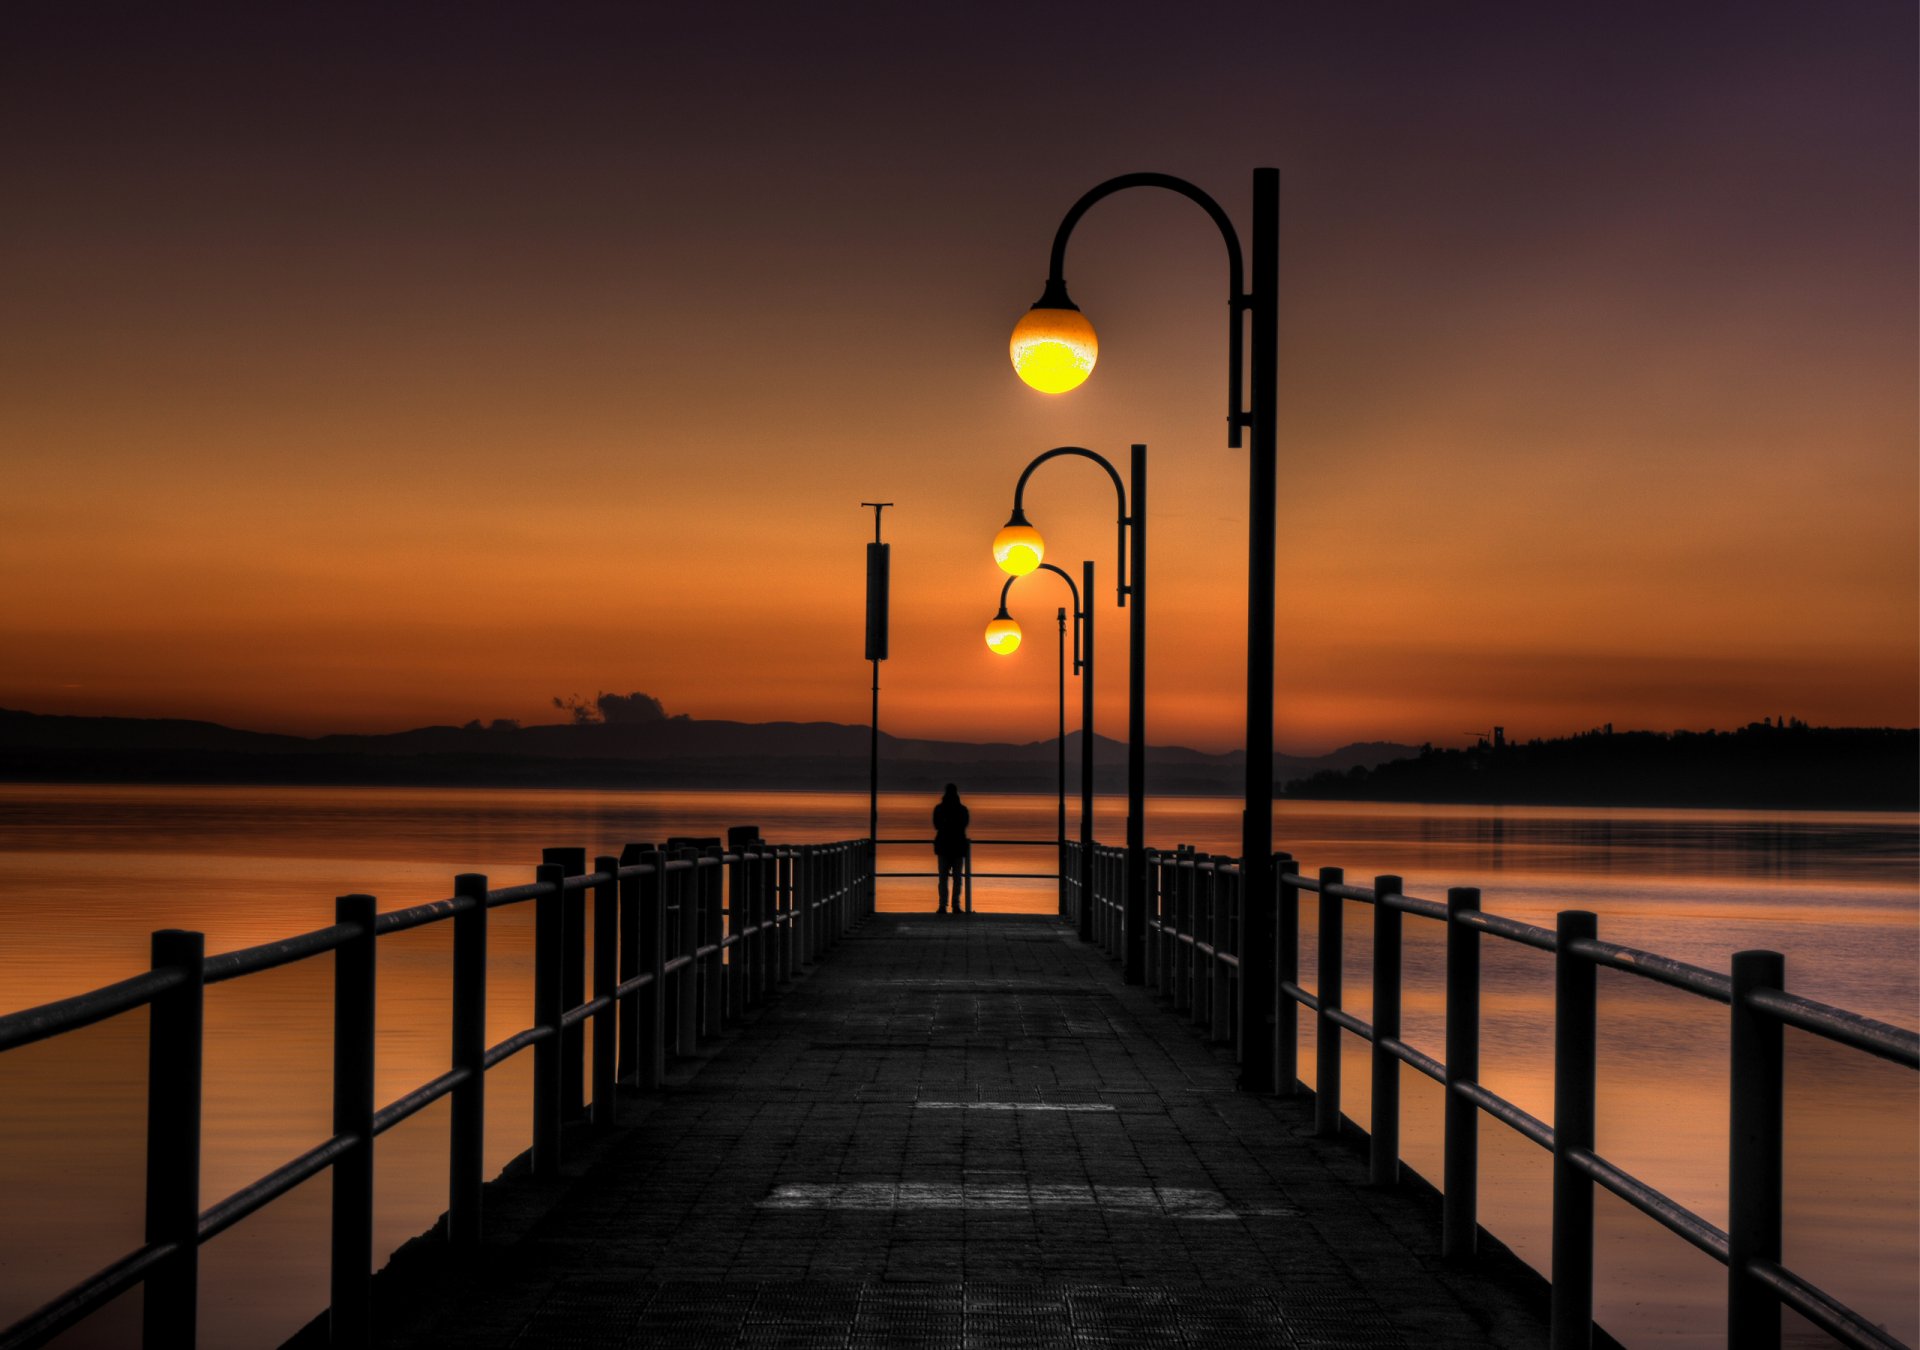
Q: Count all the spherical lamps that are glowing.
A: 3